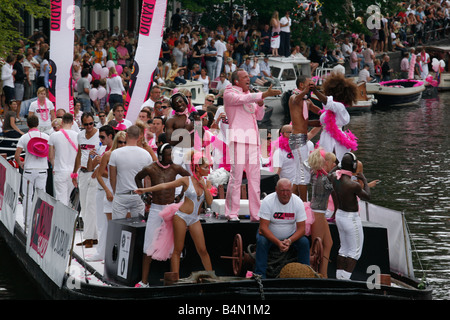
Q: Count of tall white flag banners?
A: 2